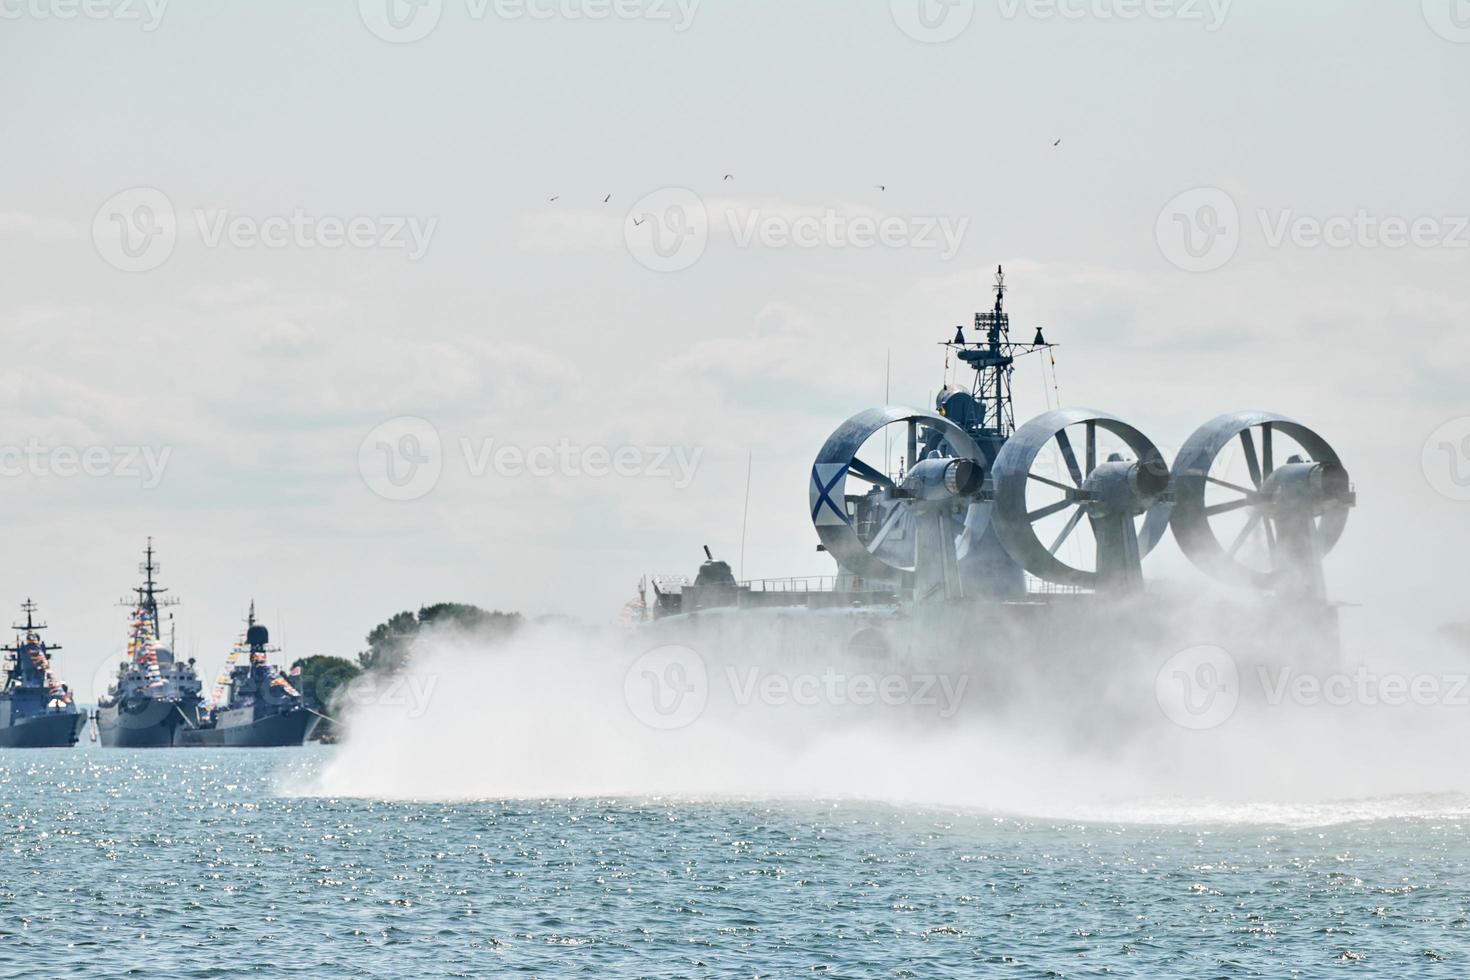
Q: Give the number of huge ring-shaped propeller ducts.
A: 3